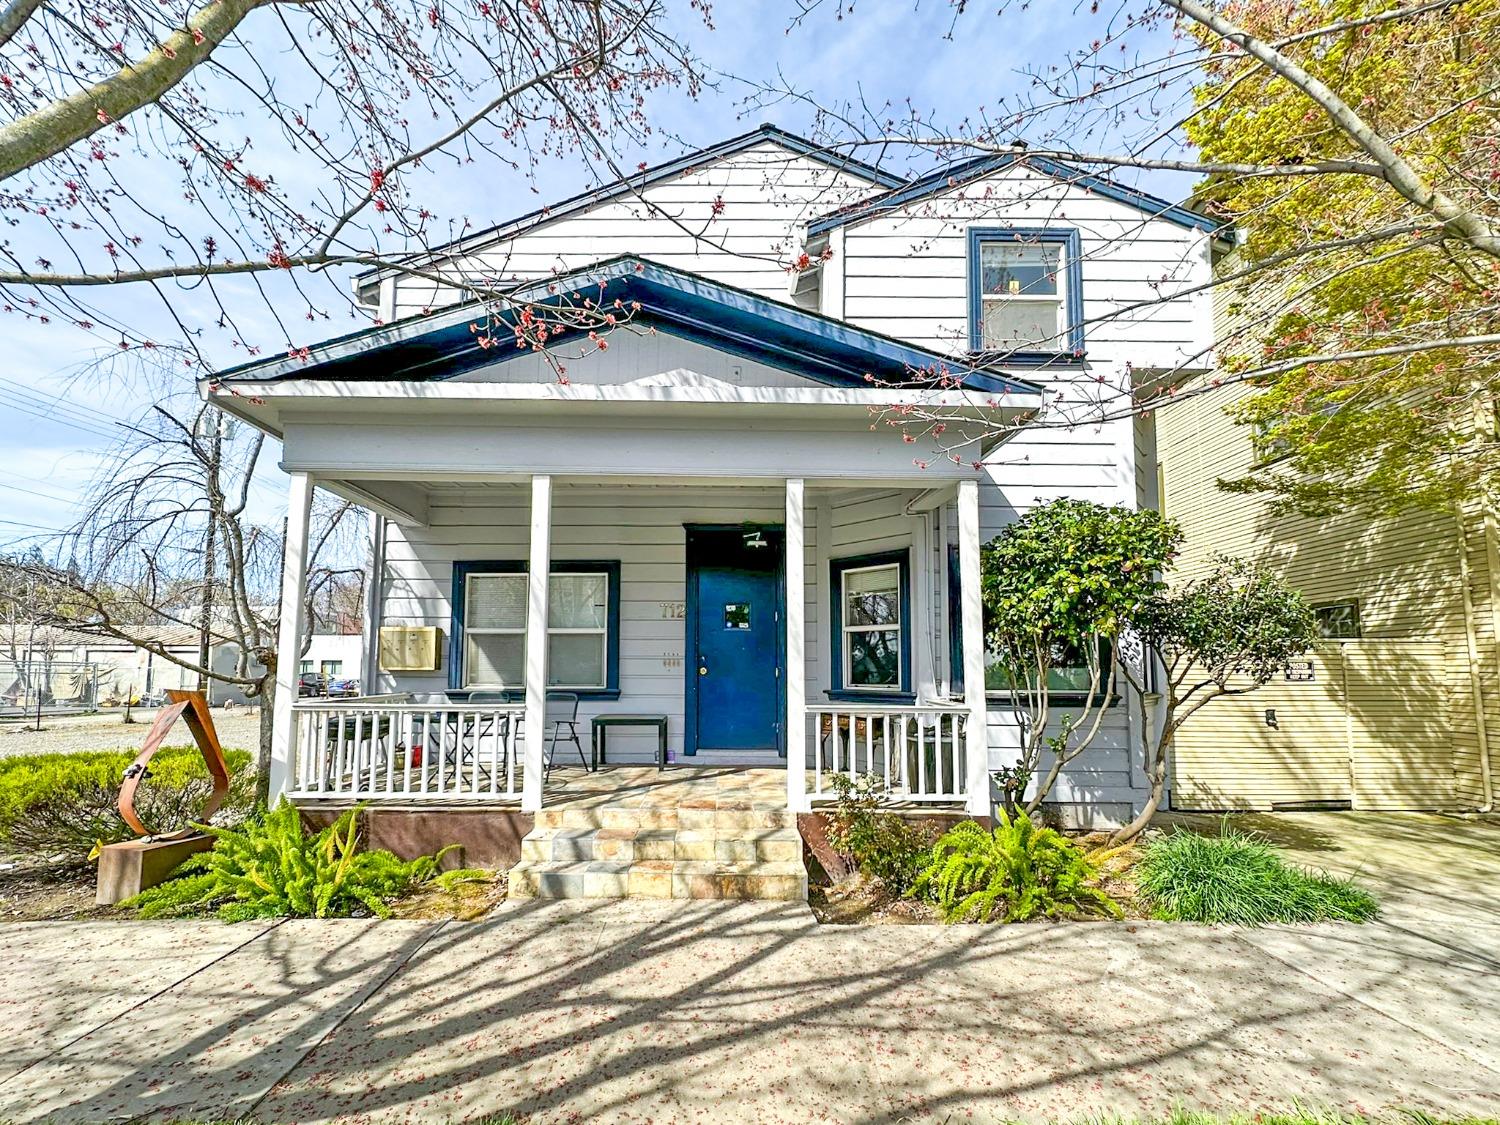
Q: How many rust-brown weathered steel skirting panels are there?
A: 2